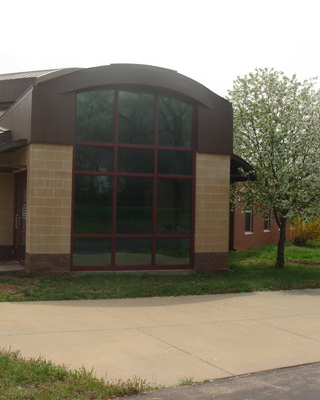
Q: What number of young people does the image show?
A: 0